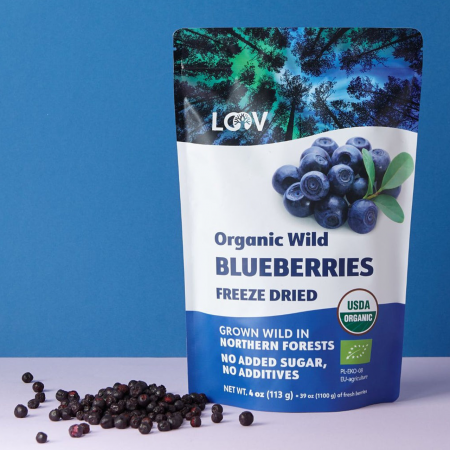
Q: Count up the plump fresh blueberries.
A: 14